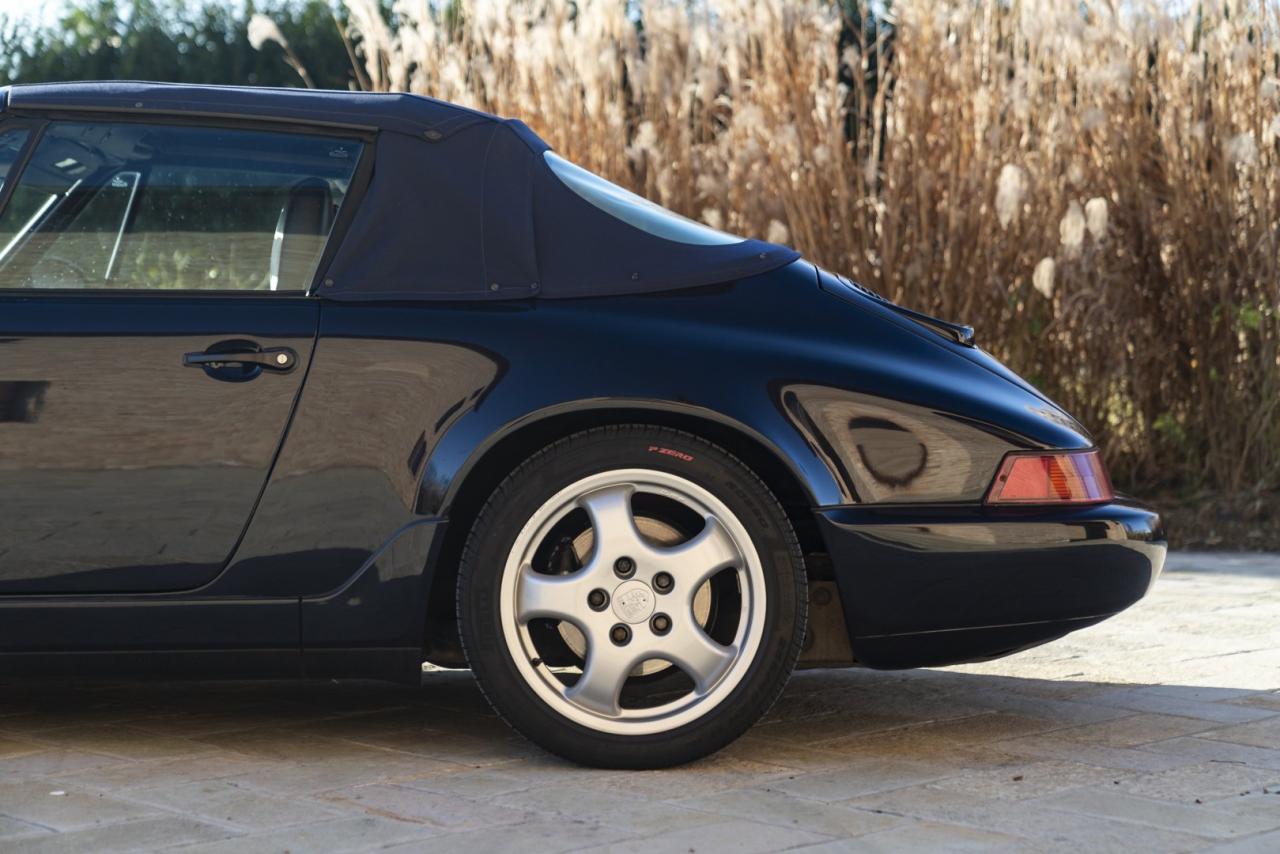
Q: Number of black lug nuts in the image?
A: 5